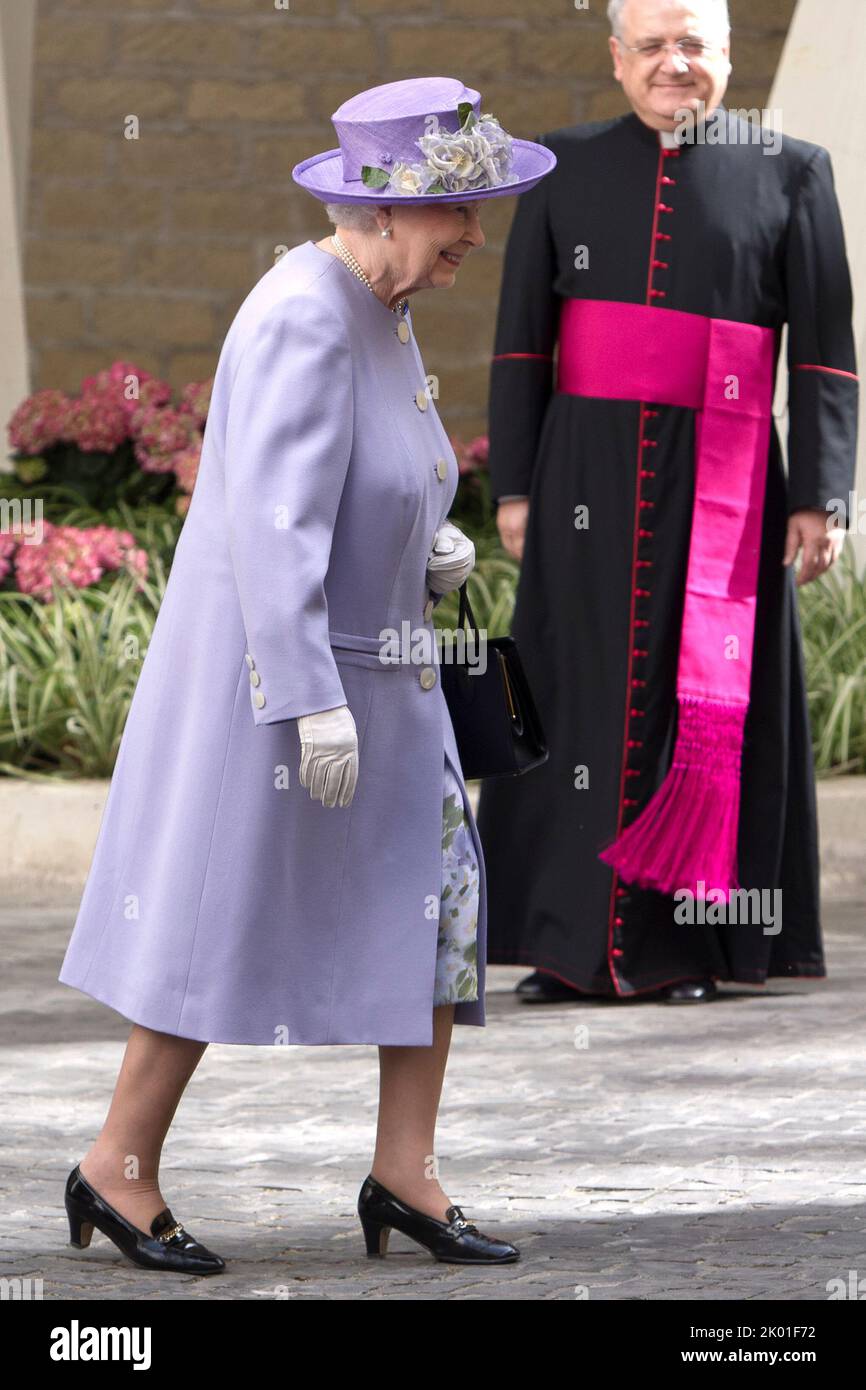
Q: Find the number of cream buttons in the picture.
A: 8